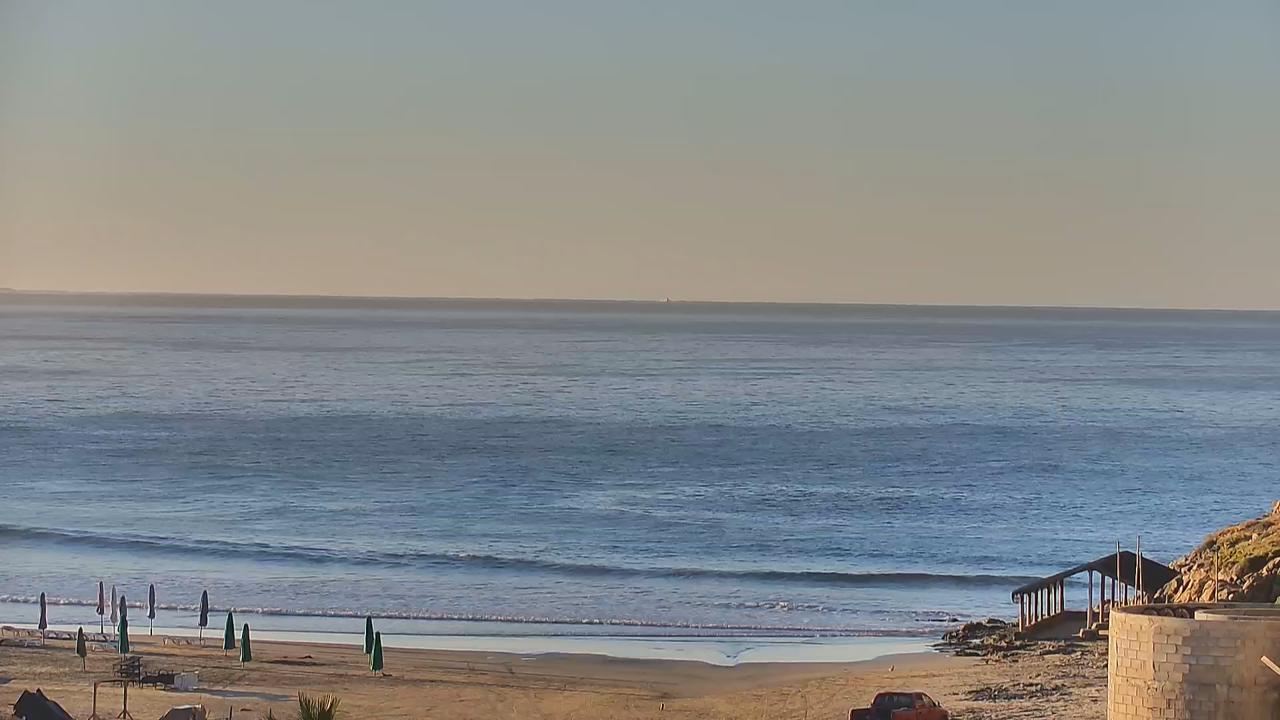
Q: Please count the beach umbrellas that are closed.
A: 12